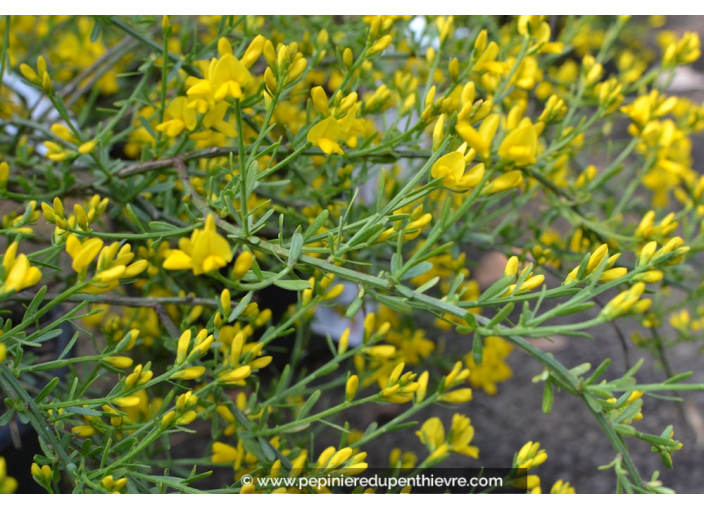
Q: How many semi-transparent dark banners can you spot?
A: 1